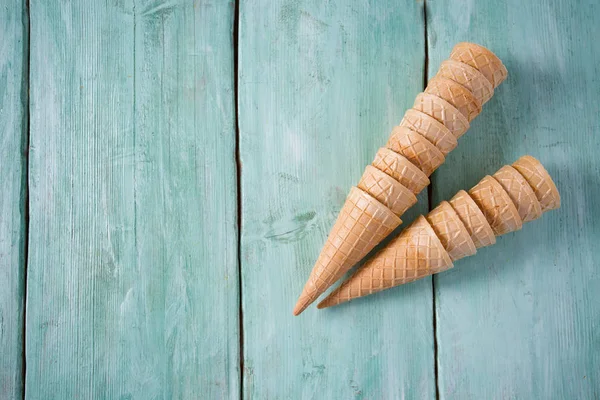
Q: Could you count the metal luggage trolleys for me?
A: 0